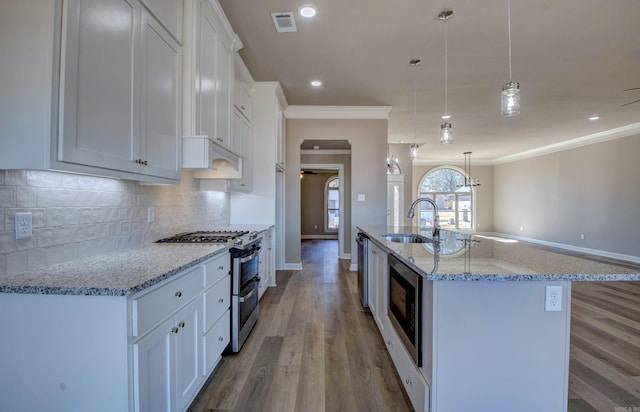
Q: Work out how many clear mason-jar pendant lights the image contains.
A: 3